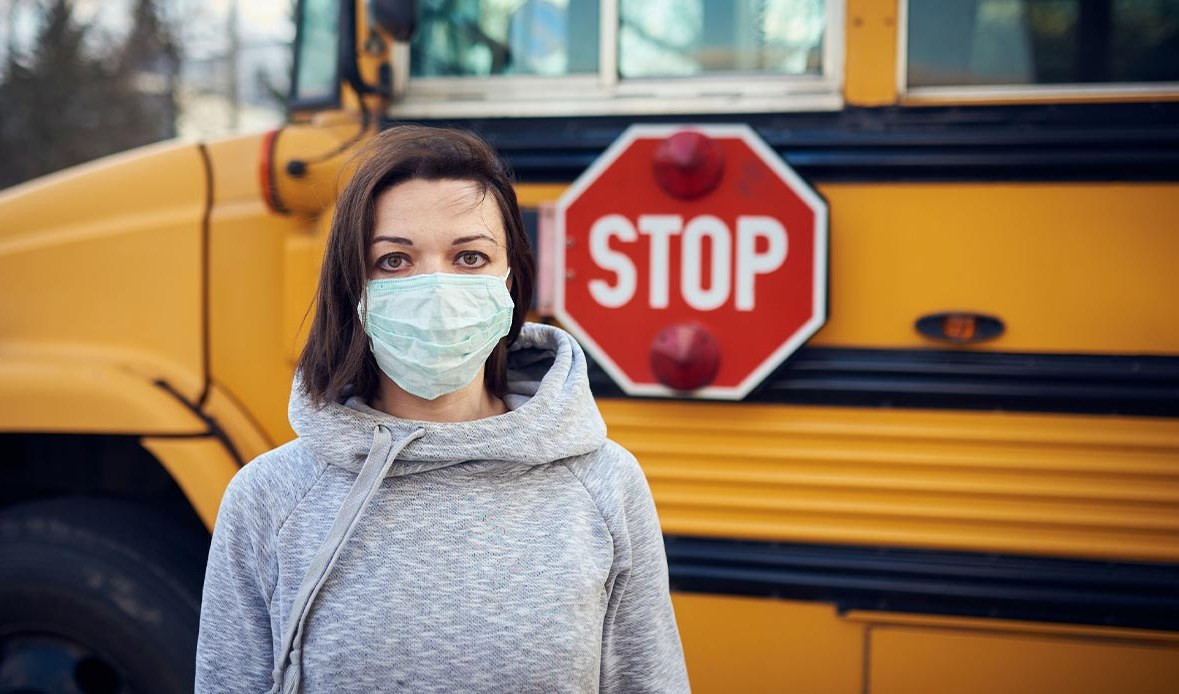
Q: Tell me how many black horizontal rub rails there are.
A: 3